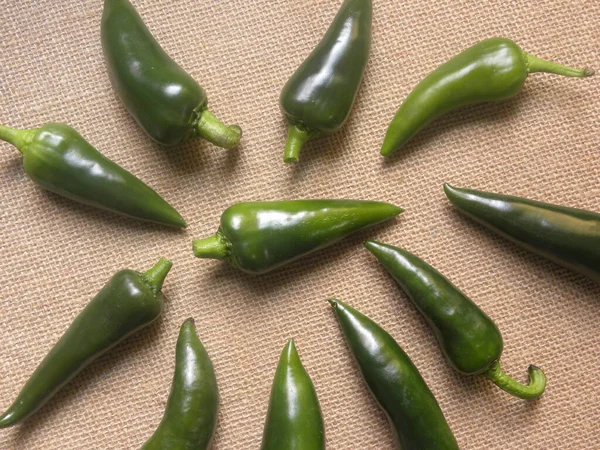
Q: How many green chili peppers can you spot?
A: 11